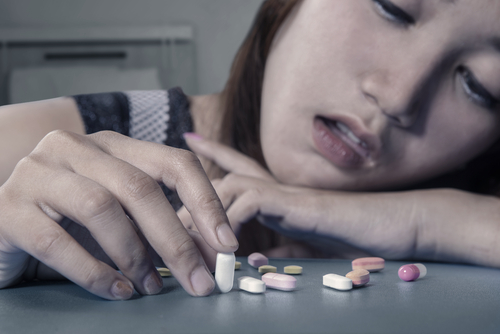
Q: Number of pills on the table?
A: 12